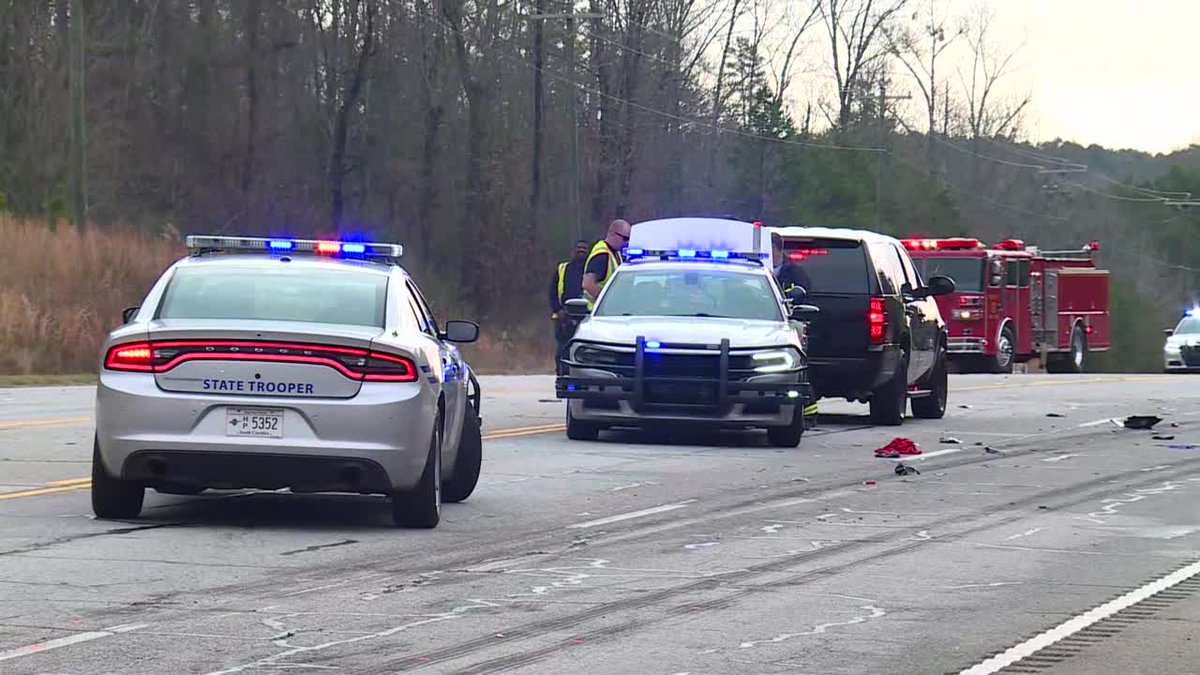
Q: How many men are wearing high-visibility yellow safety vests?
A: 2